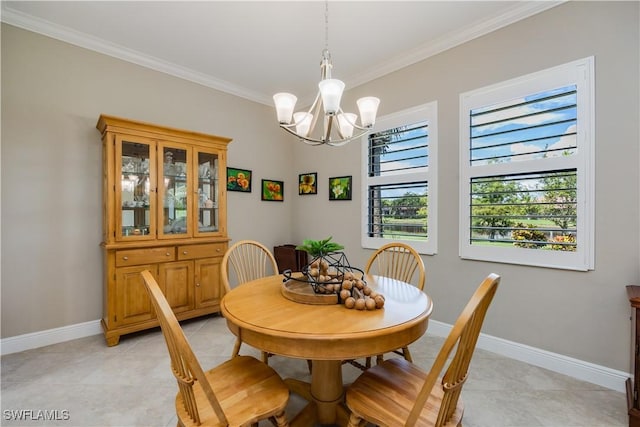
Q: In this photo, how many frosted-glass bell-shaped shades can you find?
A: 5